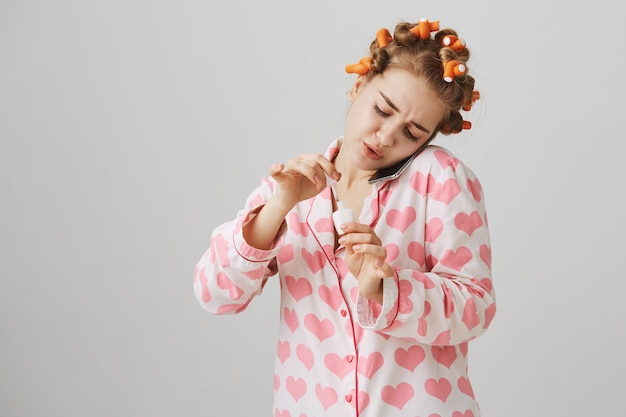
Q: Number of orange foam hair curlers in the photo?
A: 7